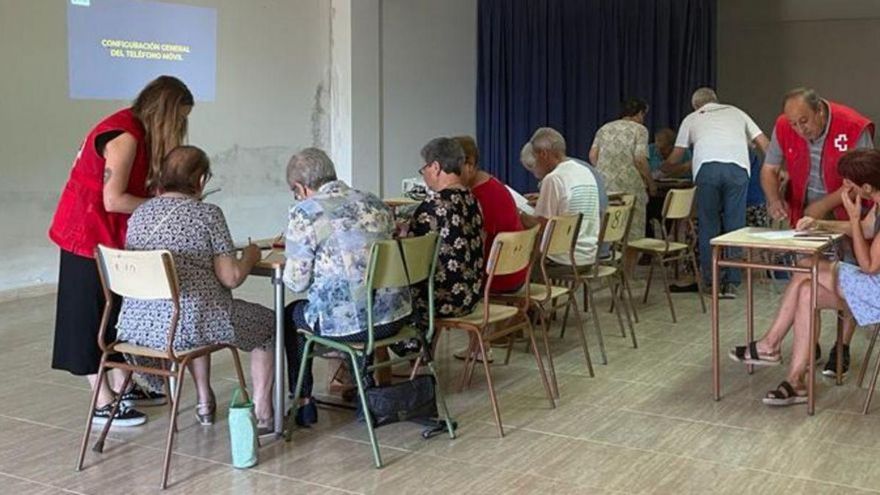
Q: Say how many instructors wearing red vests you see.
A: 2